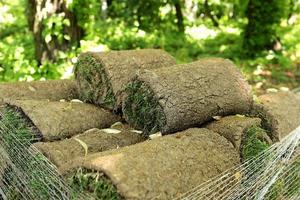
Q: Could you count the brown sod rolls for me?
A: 8